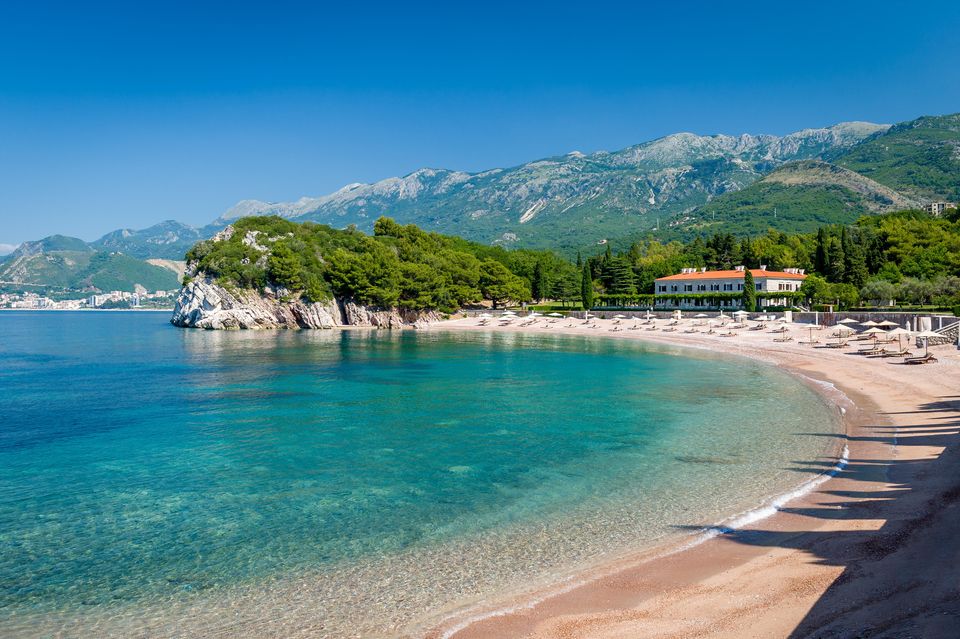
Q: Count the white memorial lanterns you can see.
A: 0